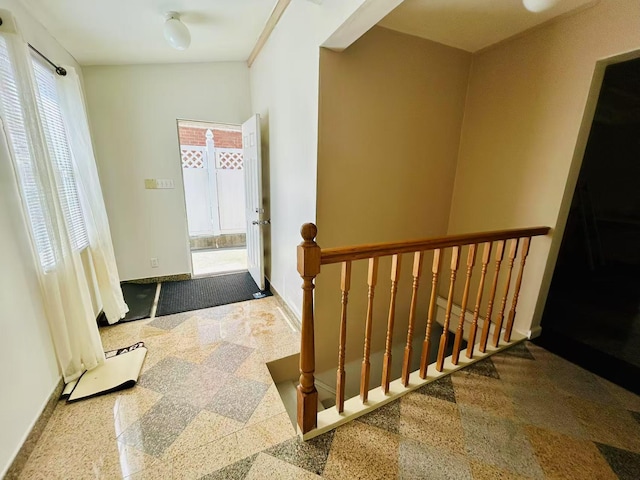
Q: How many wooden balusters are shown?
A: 11